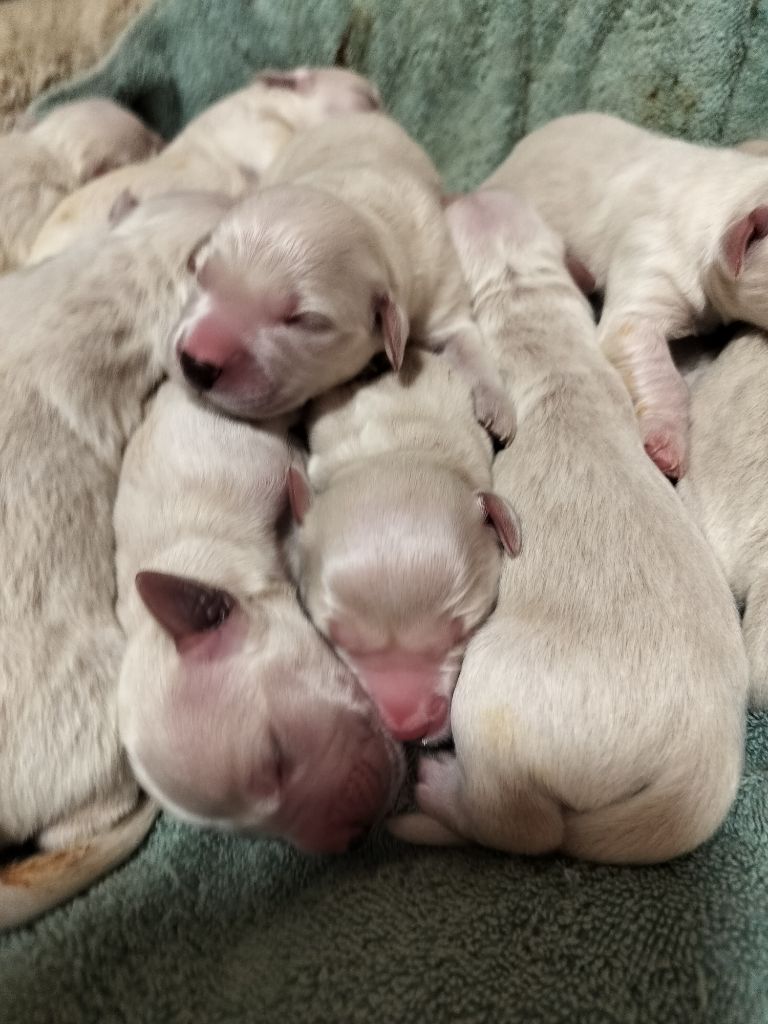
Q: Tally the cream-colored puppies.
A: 9